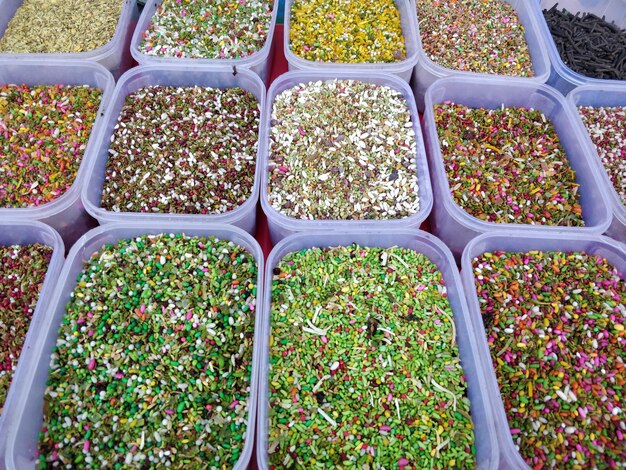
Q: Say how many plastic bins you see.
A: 14